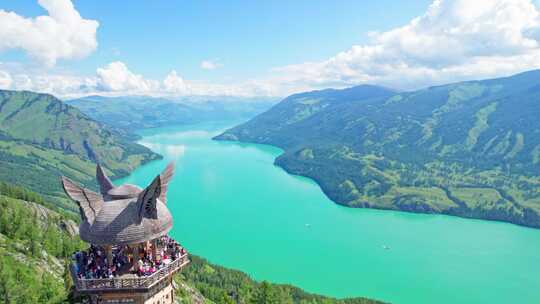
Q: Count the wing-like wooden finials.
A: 4